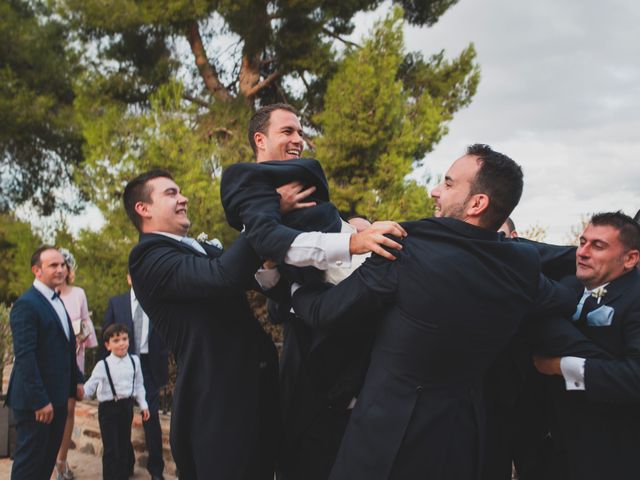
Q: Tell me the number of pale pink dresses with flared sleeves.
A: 1